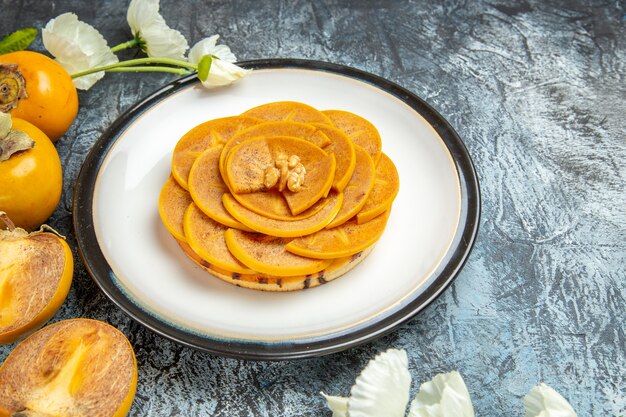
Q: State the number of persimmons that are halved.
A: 2